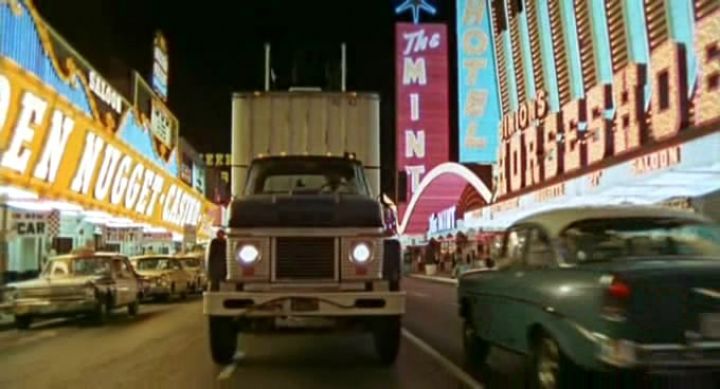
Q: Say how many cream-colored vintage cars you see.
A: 3